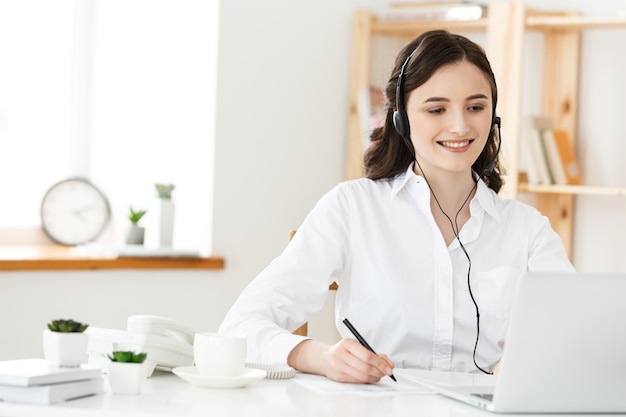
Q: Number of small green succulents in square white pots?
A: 2